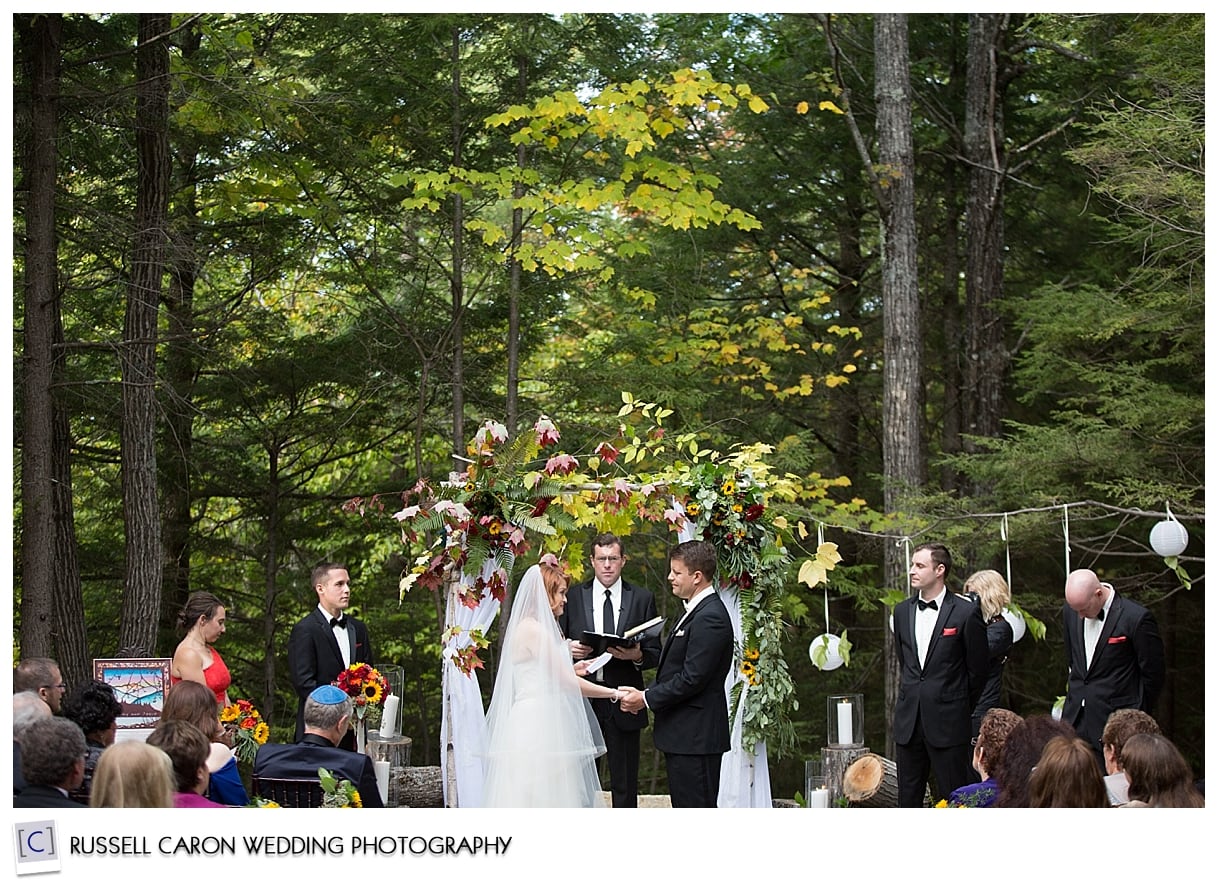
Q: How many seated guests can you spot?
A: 13